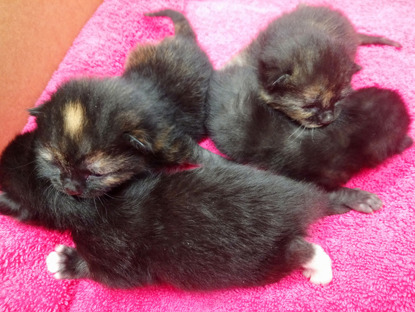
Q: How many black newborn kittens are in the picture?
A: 4